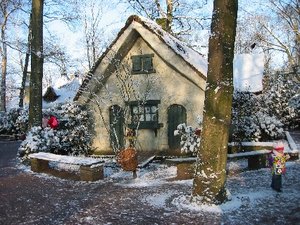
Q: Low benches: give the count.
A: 2